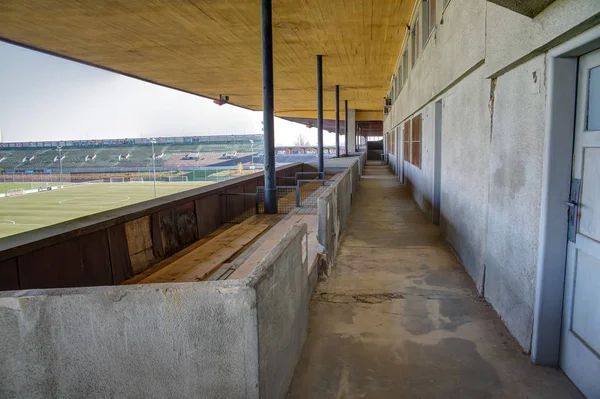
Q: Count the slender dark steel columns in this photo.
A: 4